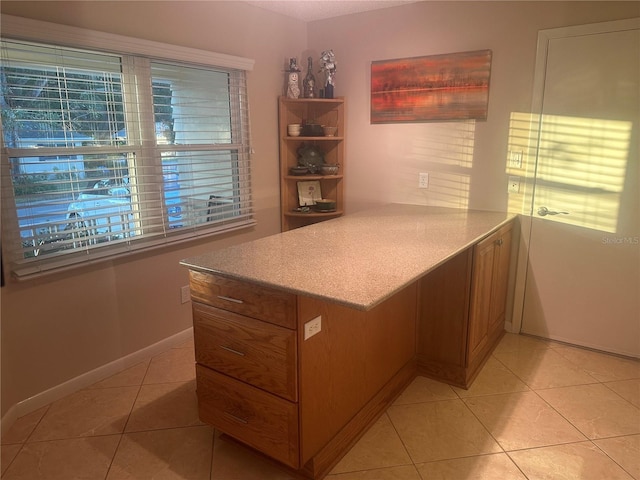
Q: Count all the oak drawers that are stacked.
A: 3